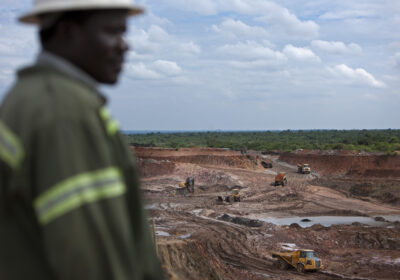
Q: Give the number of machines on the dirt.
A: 5